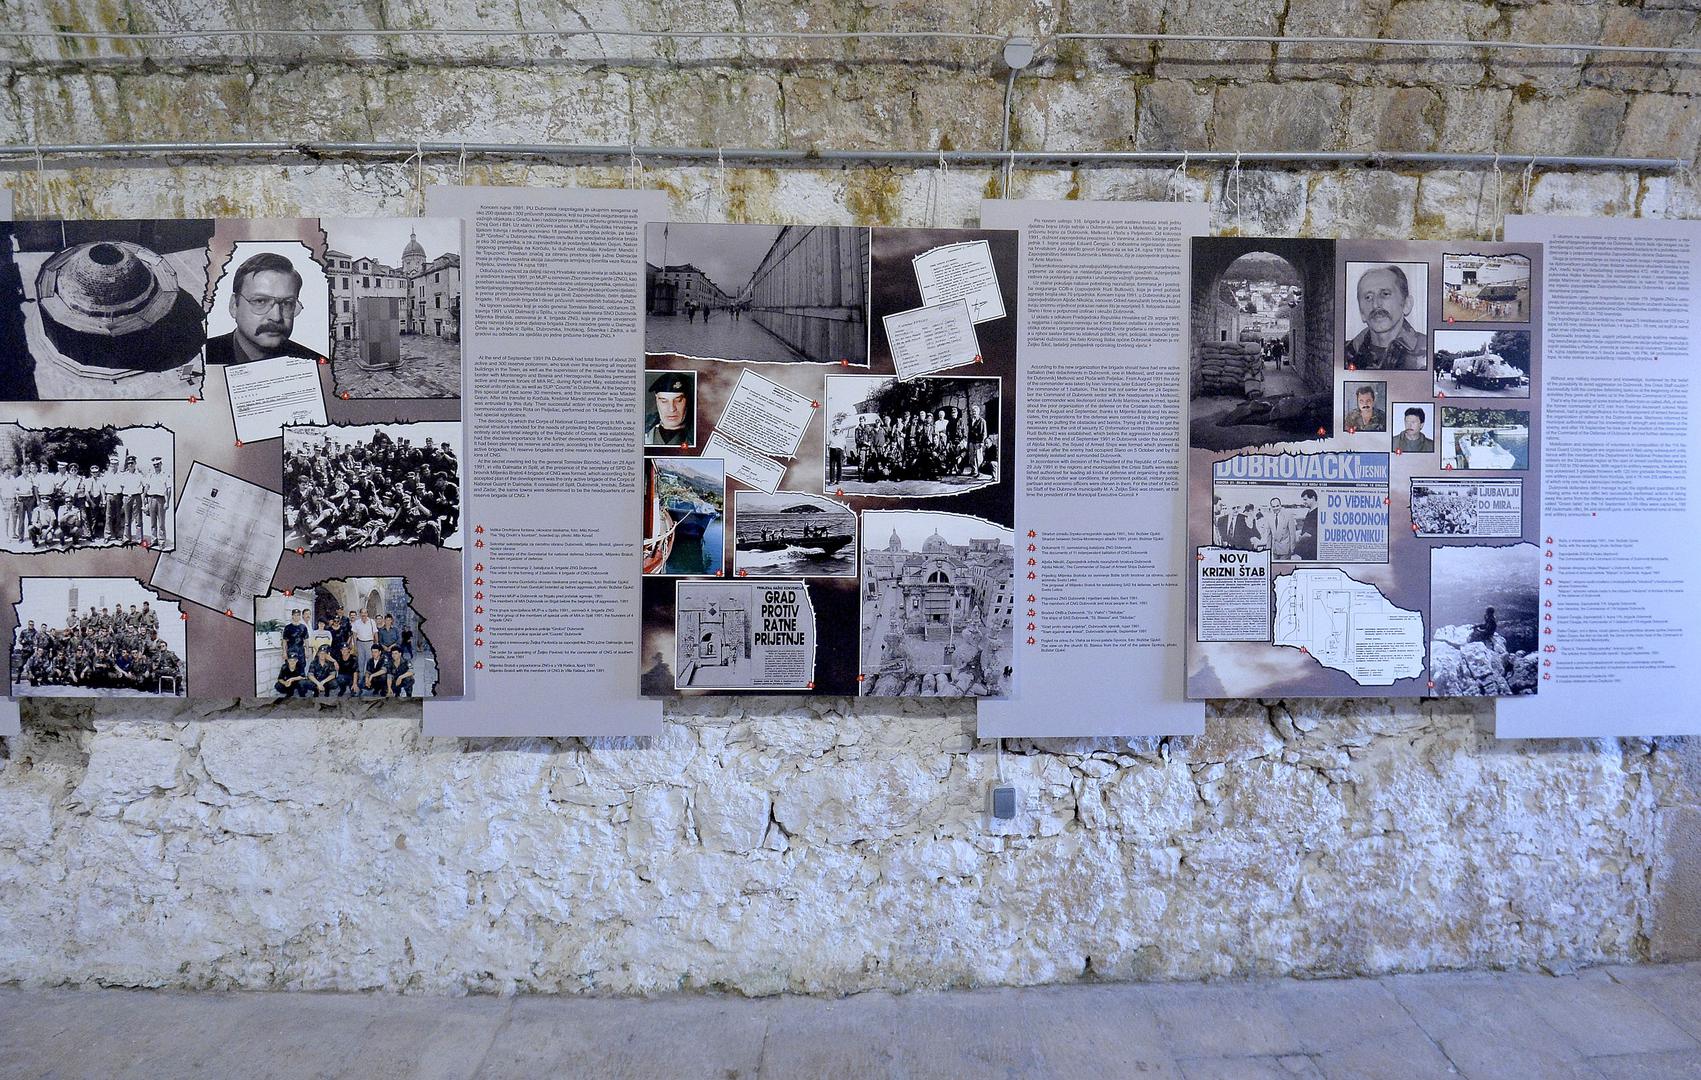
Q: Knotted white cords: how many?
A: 12